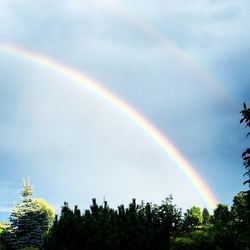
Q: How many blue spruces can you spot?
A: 1